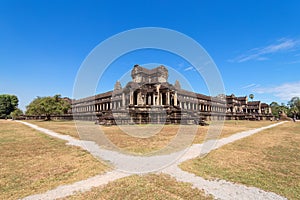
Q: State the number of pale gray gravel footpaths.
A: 2